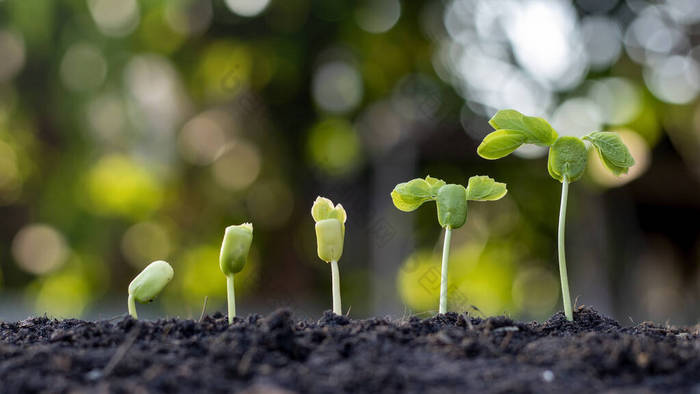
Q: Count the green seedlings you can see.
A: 5